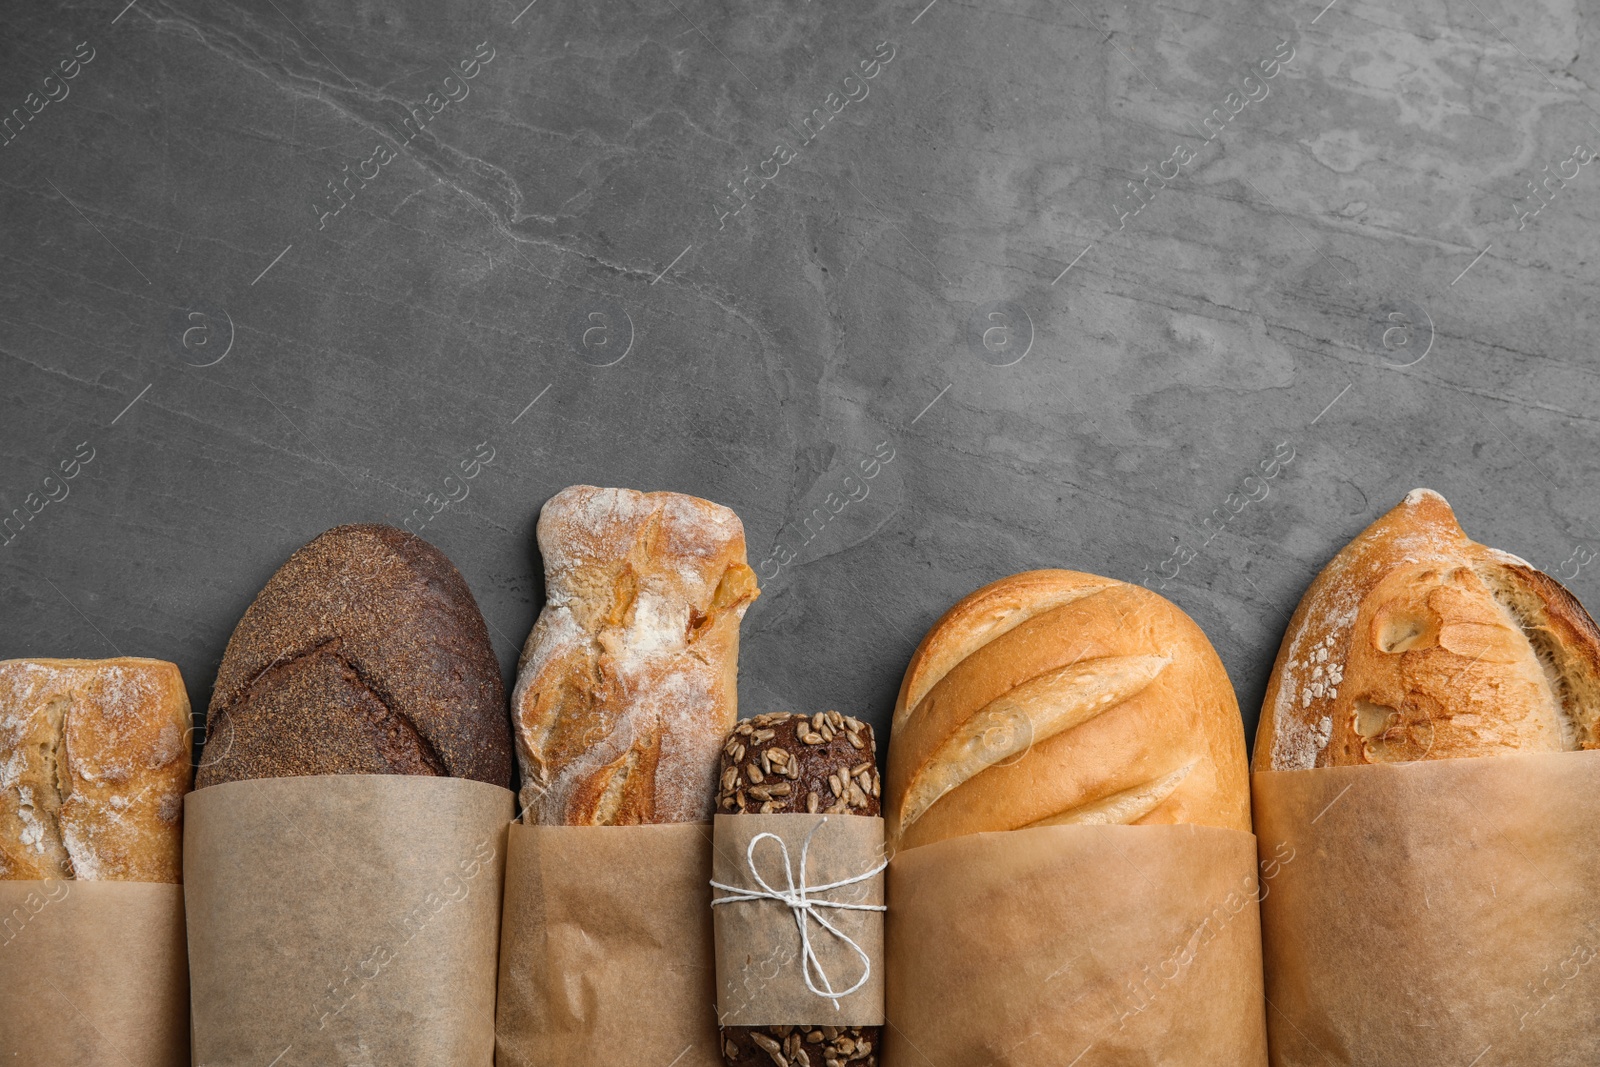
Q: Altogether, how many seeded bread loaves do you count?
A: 1